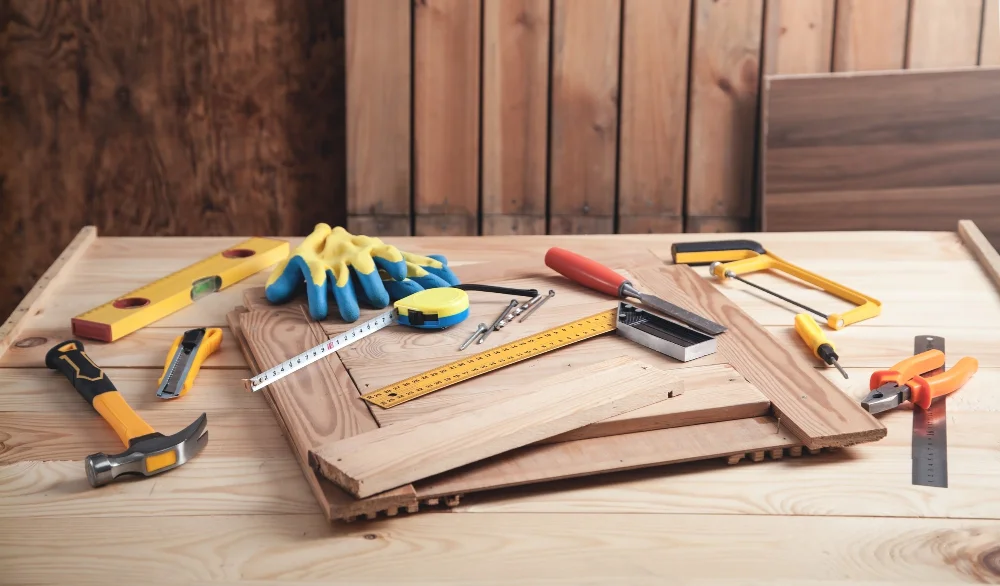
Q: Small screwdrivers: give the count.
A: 1